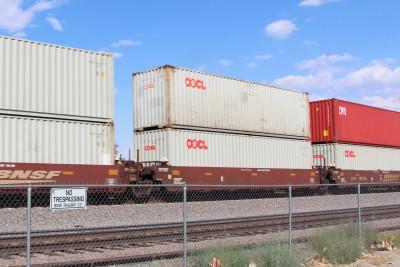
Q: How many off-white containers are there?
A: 5